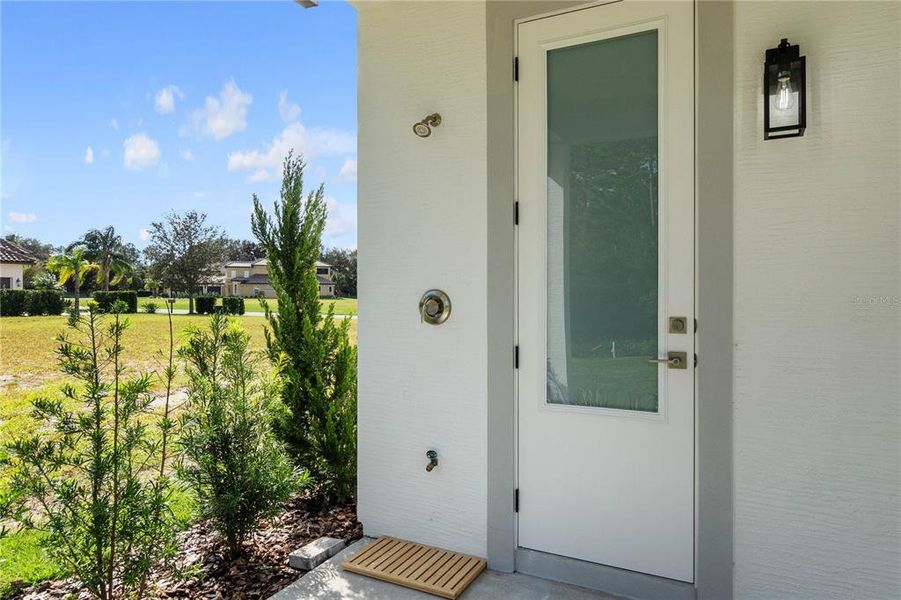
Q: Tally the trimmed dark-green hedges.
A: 4